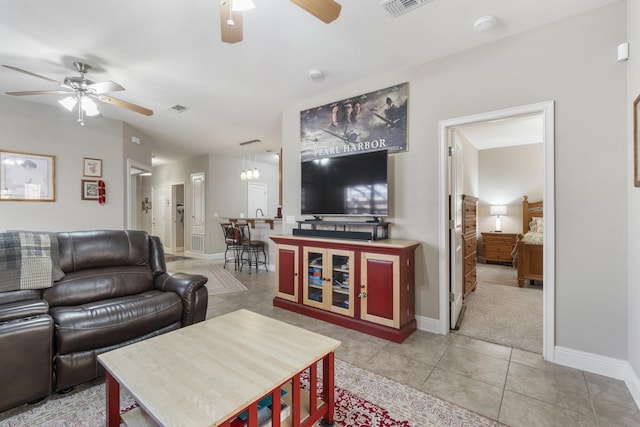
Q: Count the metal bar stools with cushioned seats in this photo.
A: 2